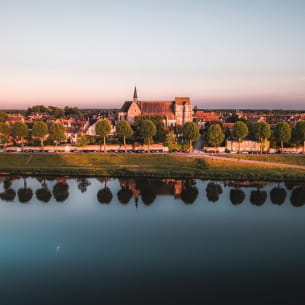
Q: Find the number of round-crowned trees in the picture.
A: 13